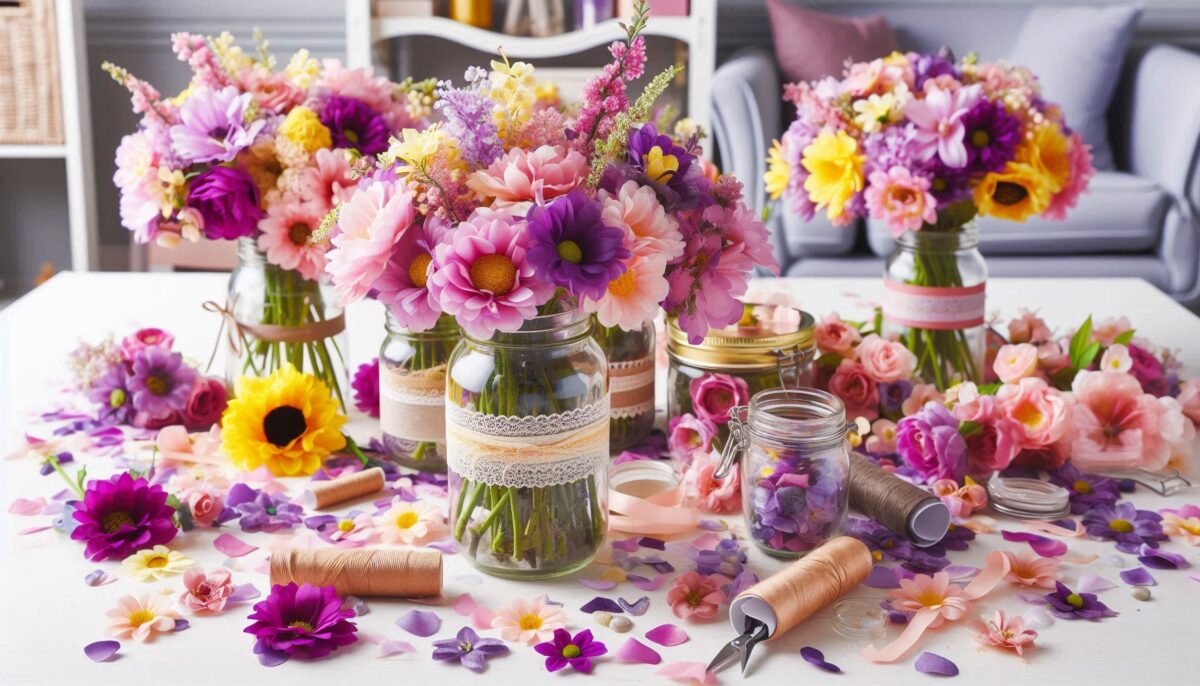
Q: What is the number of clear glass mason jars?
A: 7